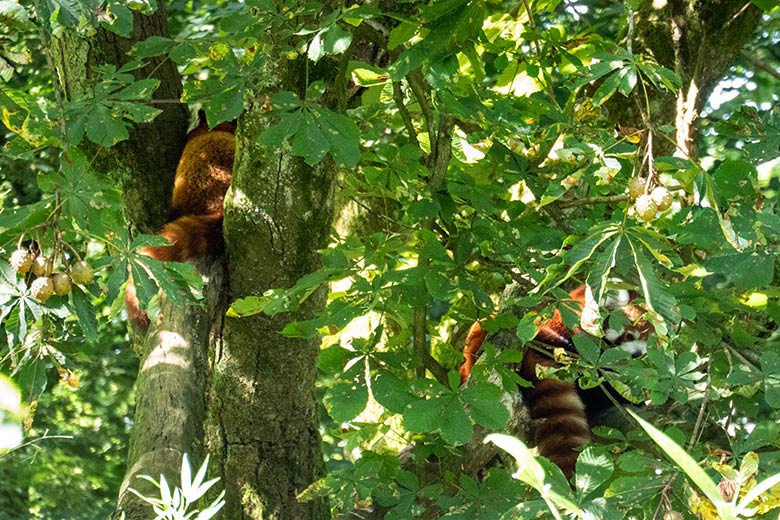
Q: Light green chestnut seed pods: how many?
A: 8